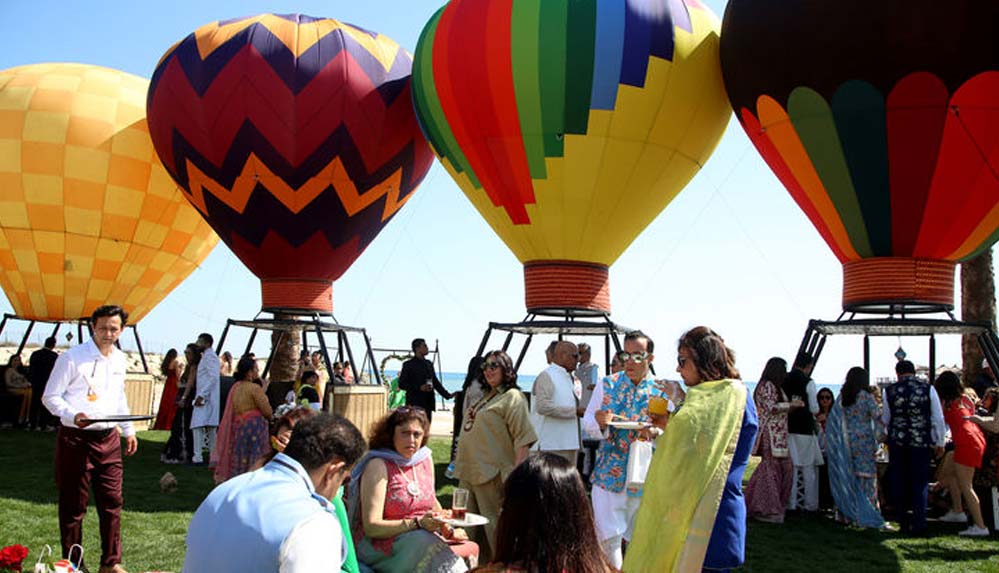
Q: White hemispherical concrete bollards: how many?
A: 0